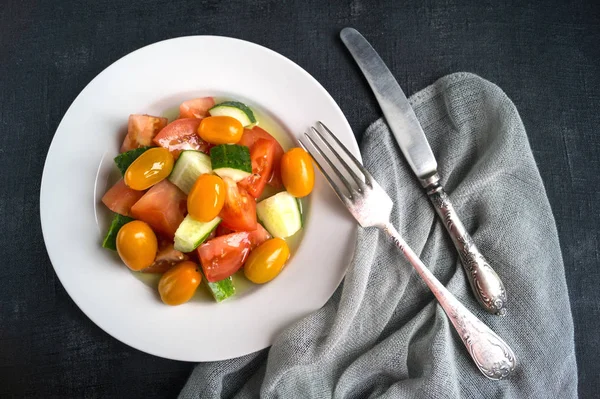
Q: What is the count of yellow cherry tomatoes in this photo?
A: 7